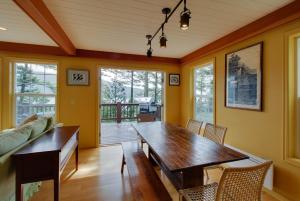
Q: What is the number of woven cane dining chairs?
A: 3